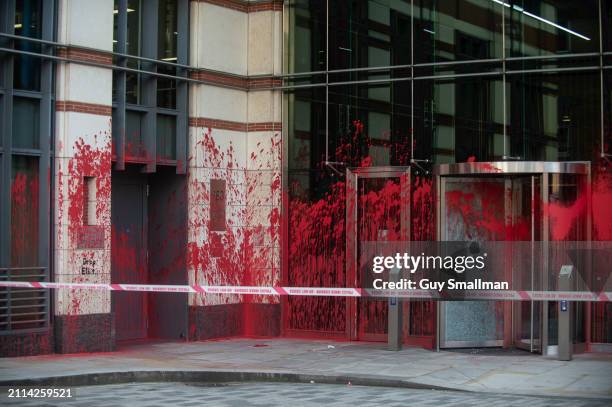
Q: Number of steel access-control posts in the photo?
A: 2